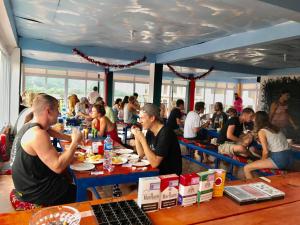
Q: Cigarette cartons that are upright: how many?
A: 5